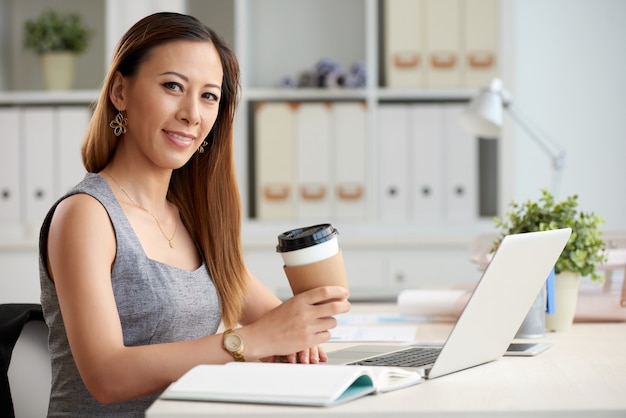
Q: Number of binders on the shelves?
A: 12